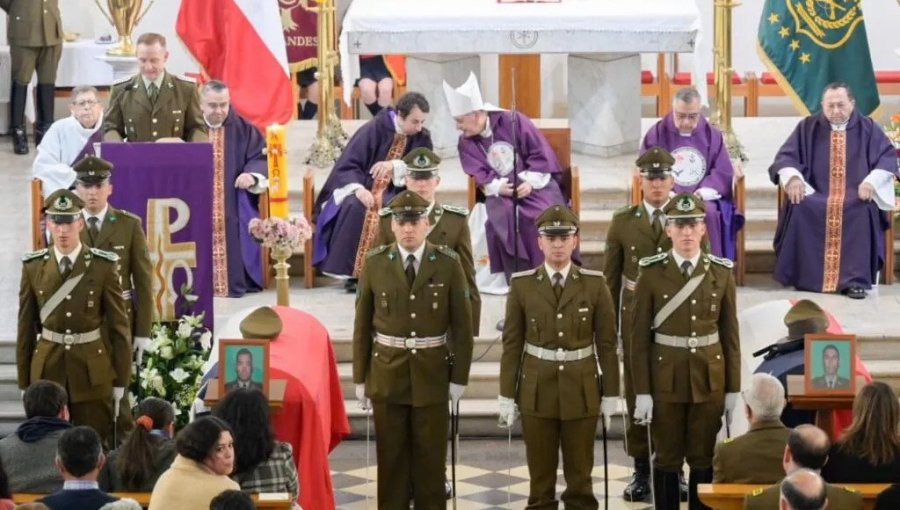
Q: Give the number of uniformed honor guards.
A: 7